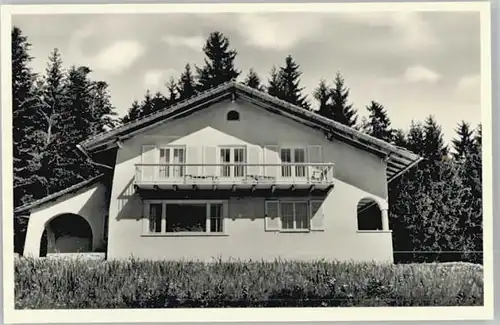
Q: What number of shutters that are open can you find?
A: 8